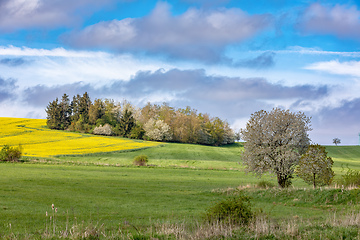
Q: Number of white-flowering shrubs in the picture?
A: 2